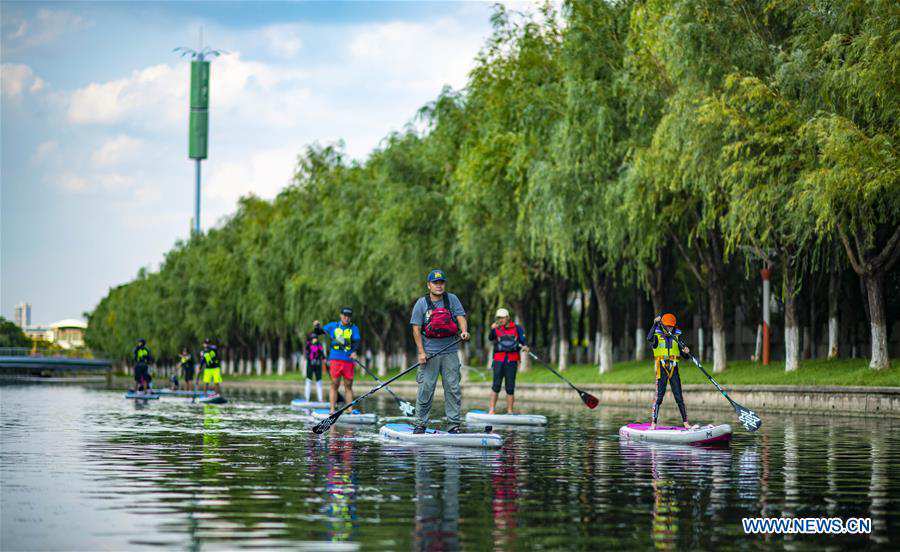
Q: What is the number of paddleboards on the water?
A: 8